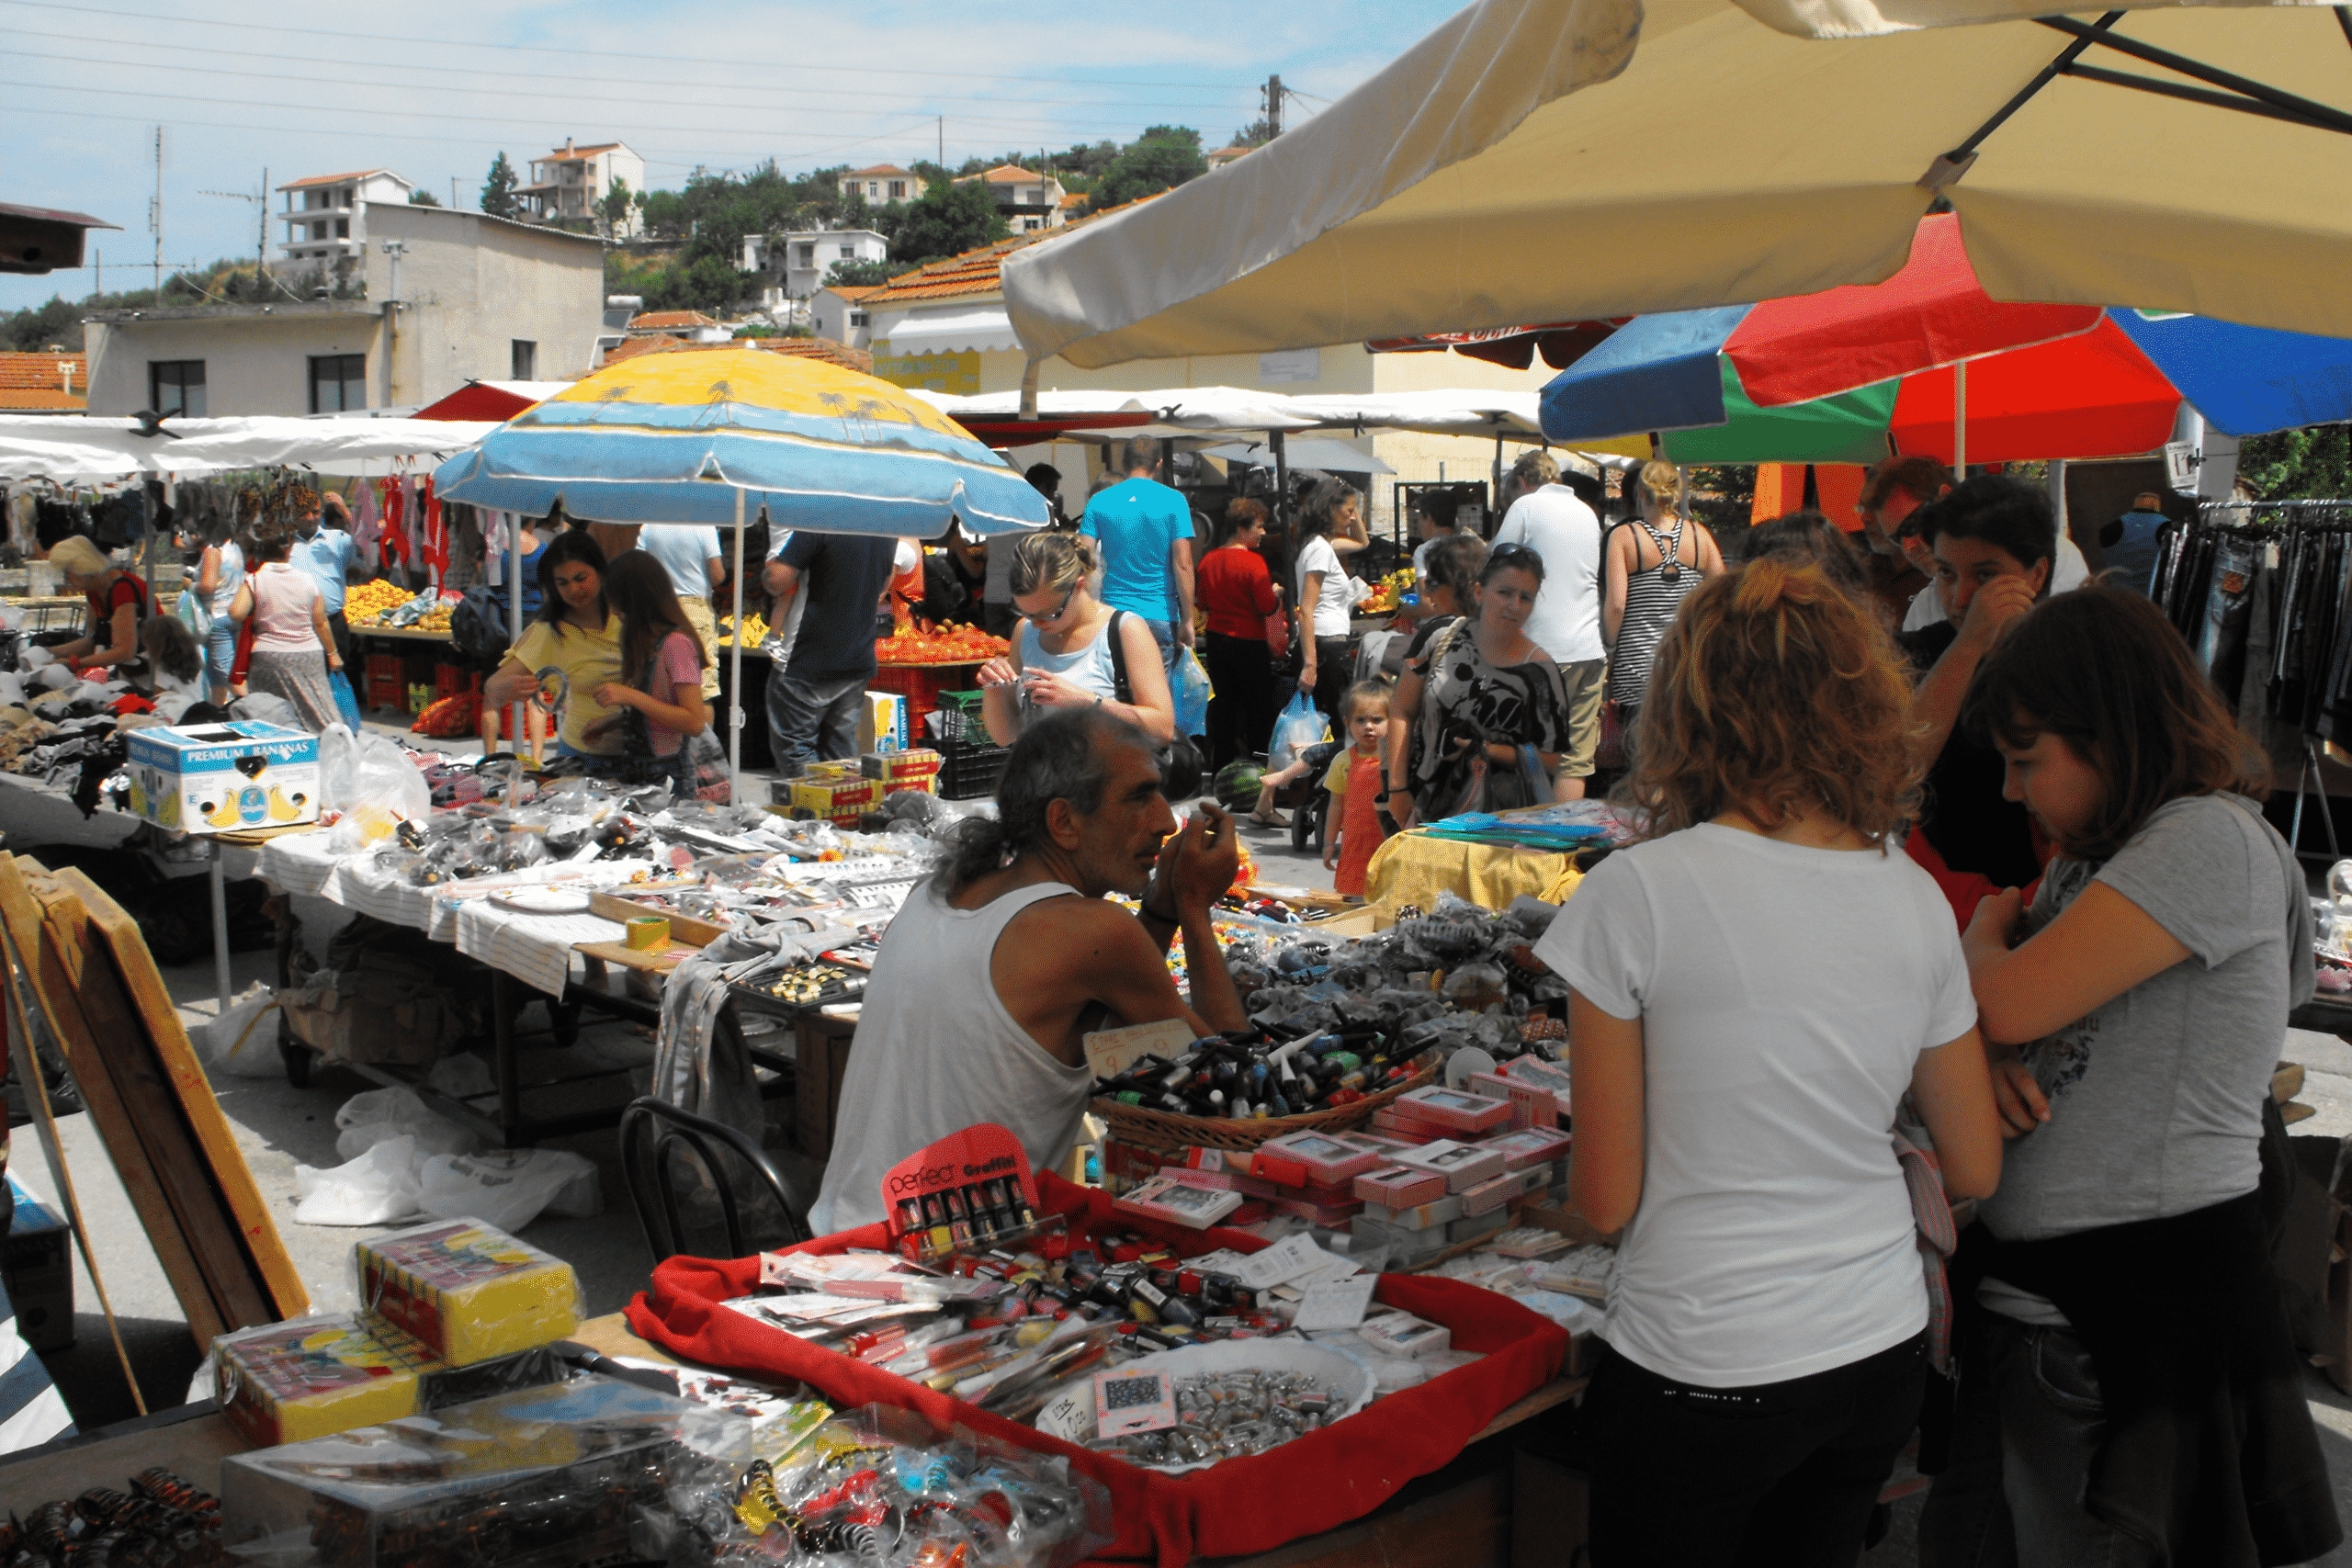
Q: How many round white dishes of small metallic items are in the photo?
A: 1